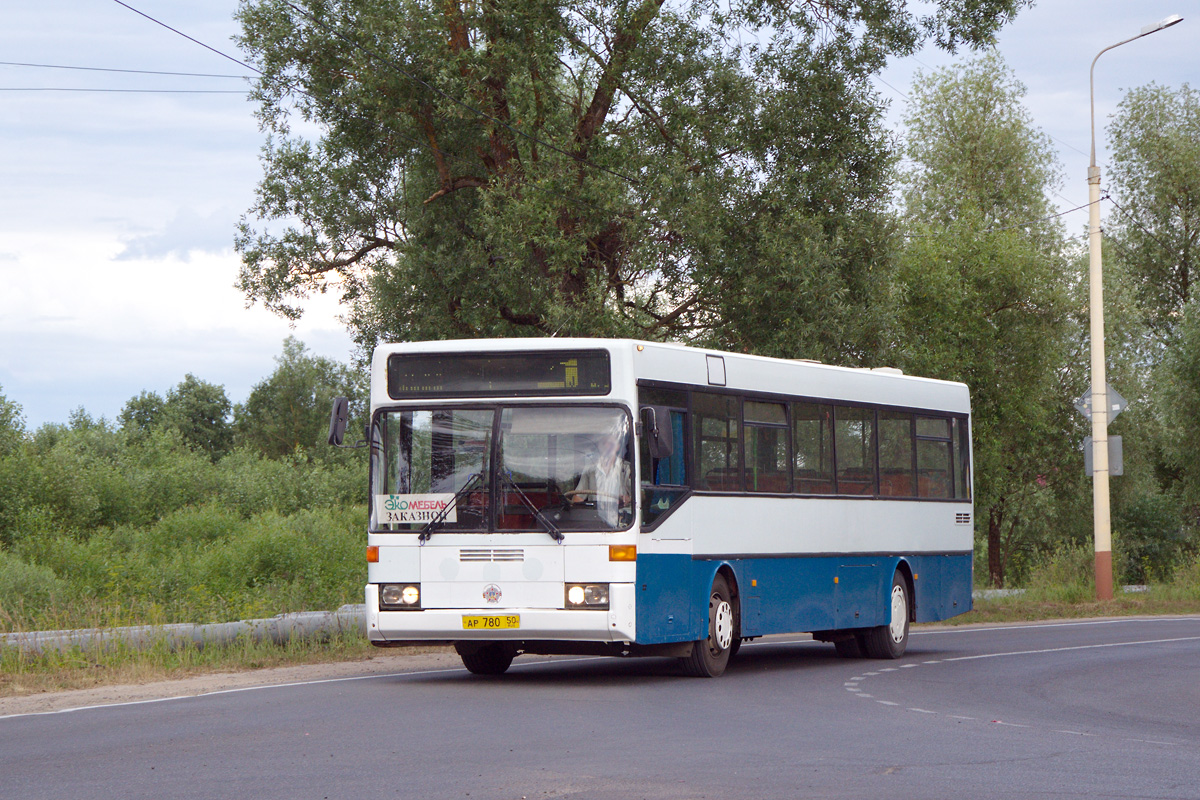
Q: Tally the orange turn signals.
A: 2